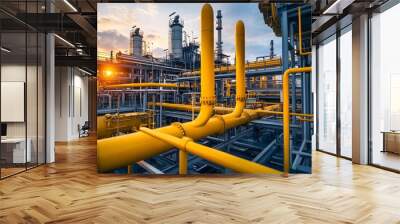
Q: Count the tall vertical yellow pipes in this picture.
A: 2